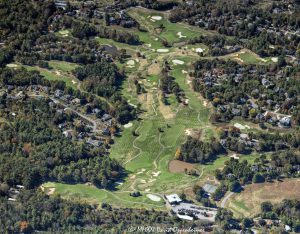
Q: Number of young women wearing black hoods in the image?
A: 0